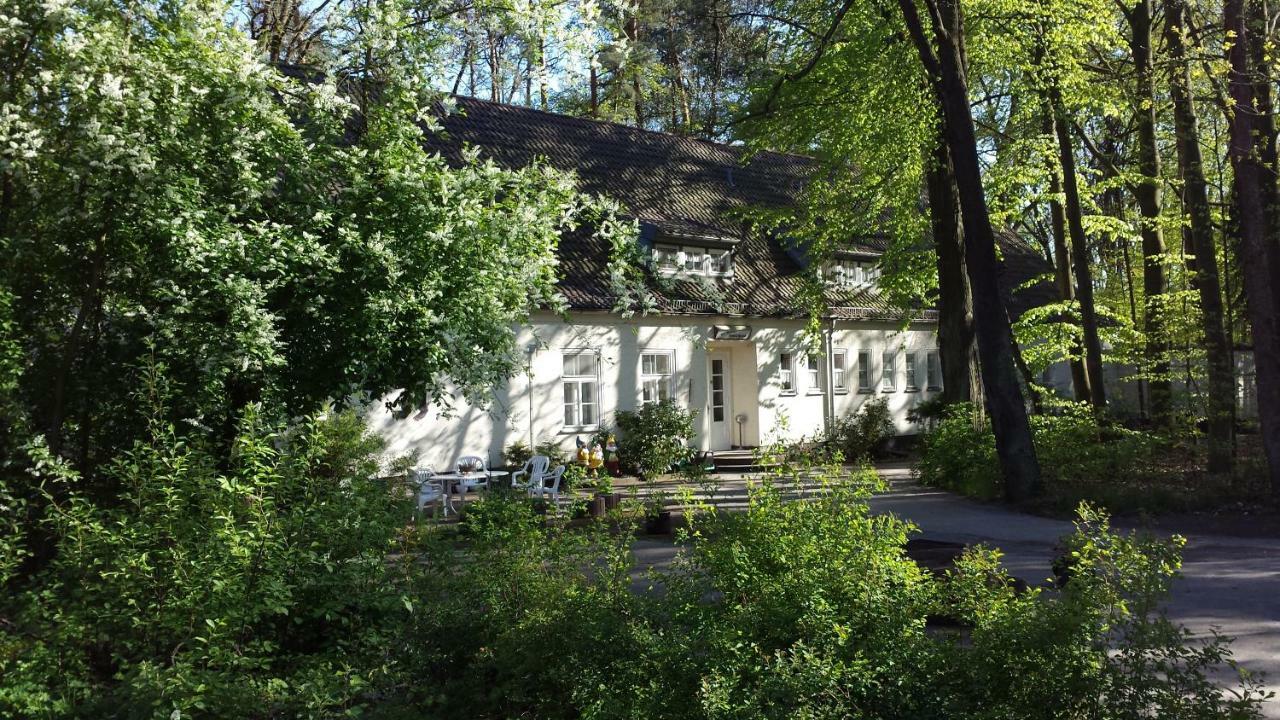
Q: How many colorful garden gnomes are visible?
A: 3